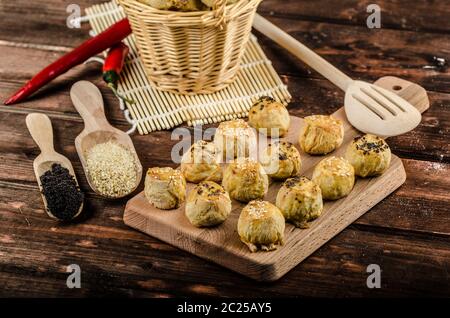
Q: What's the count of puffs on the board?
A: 12